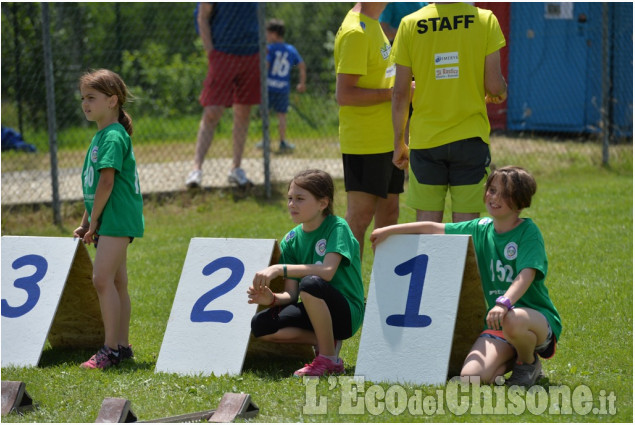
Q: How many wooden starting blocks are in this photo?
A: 3